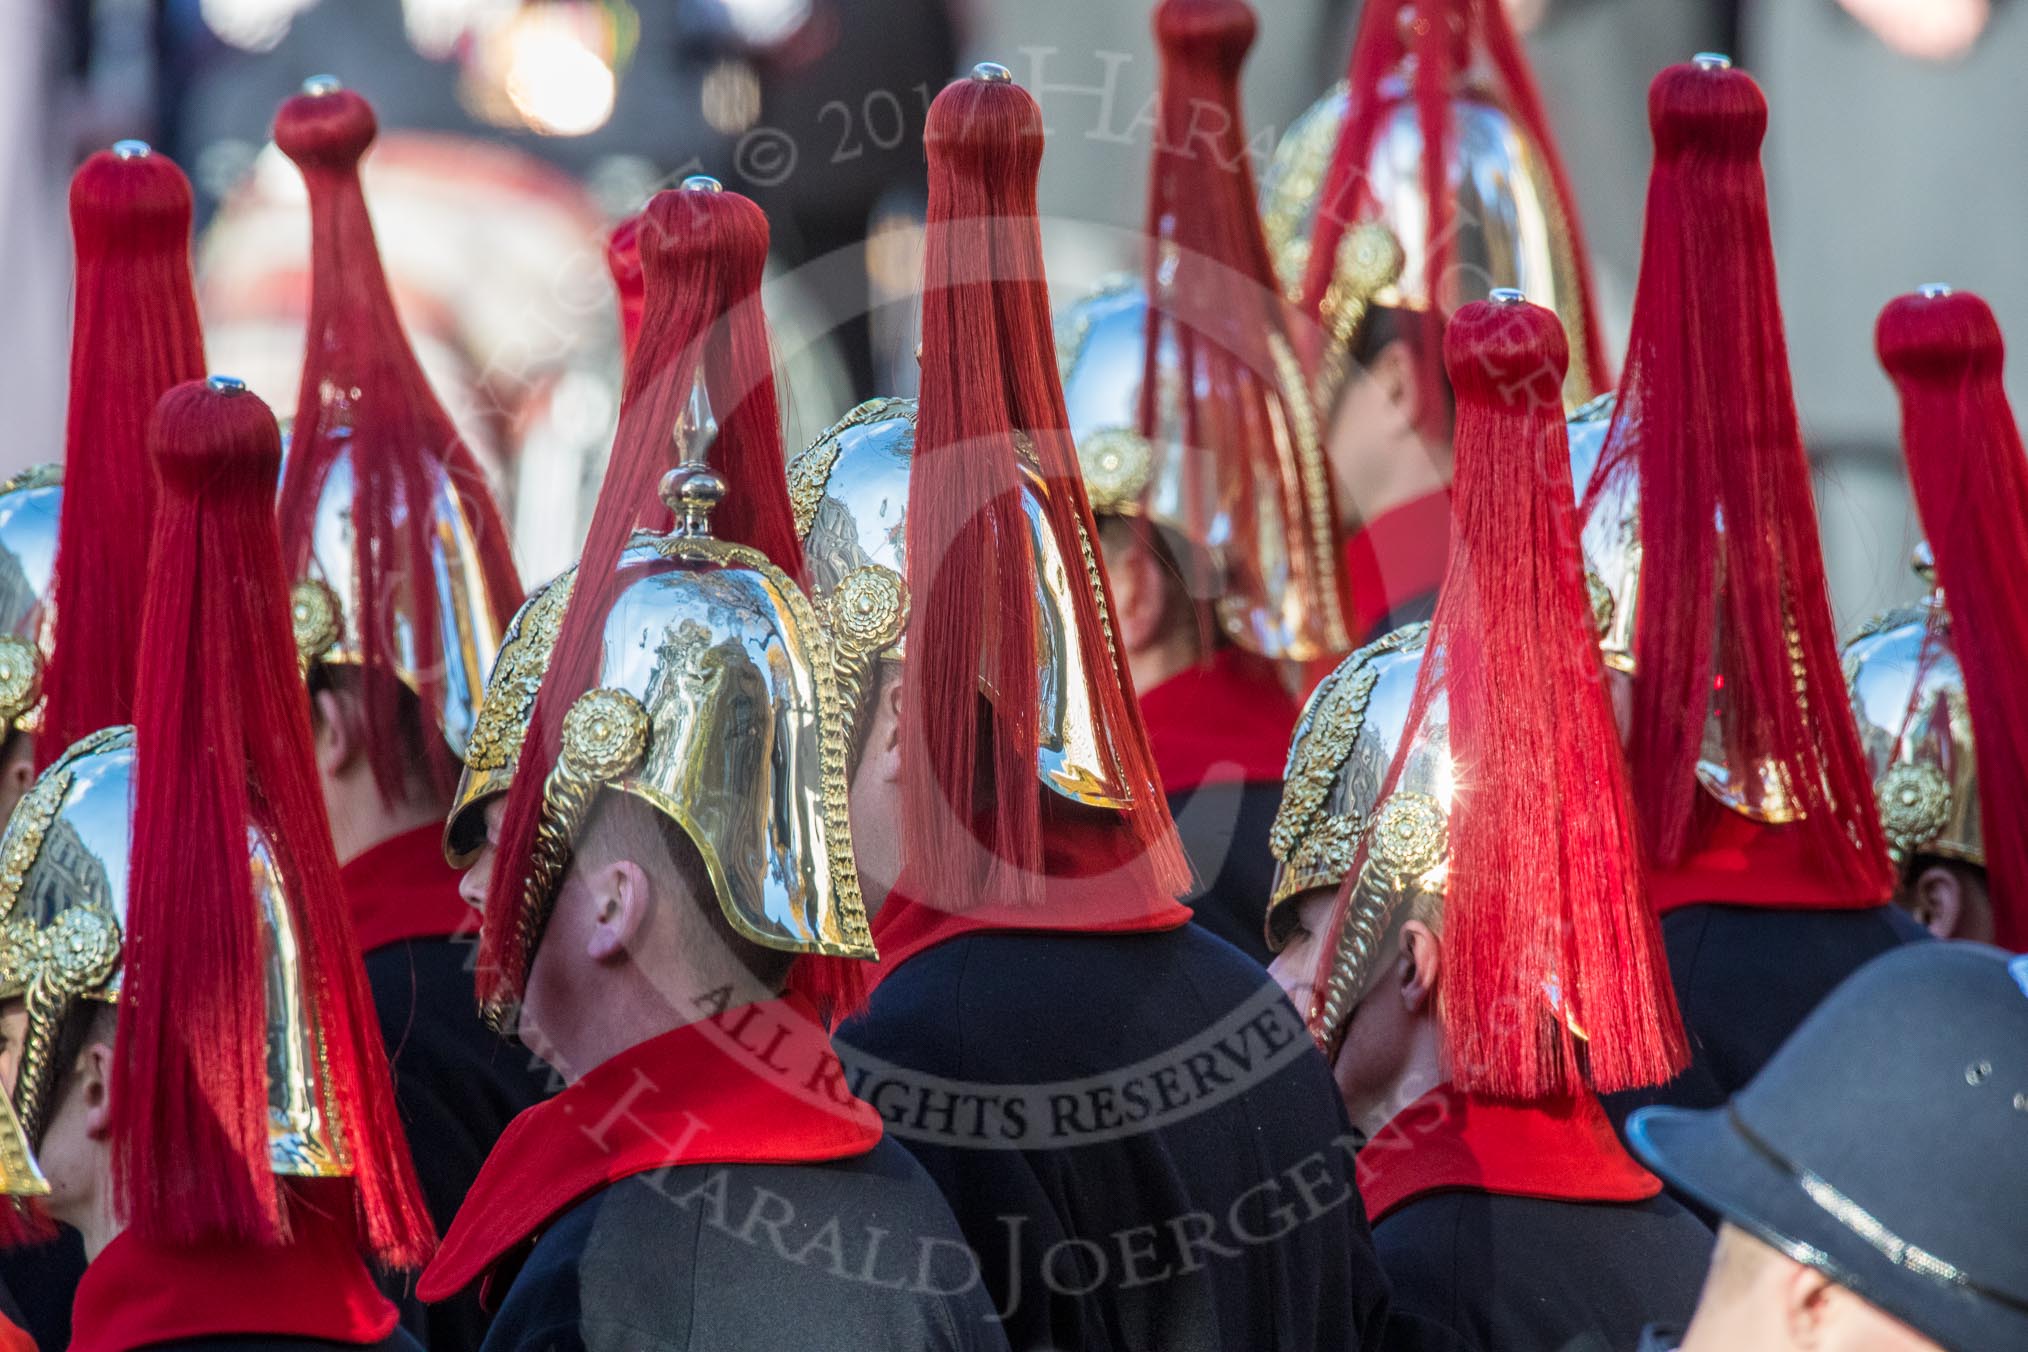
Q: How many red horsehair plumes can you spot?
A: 11